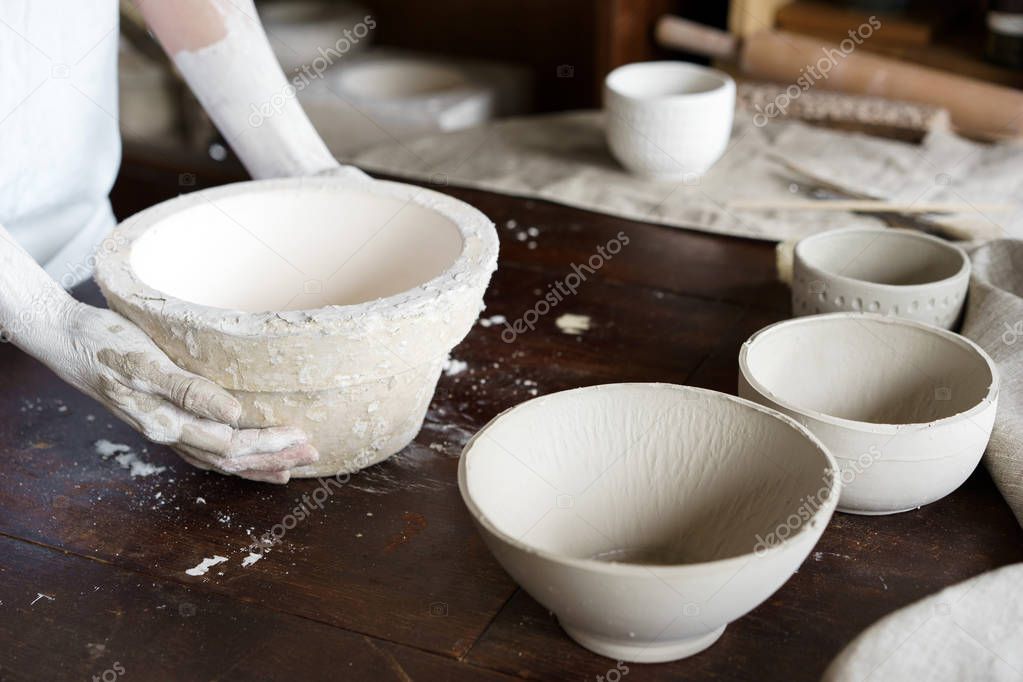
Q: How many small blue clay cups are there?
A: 0